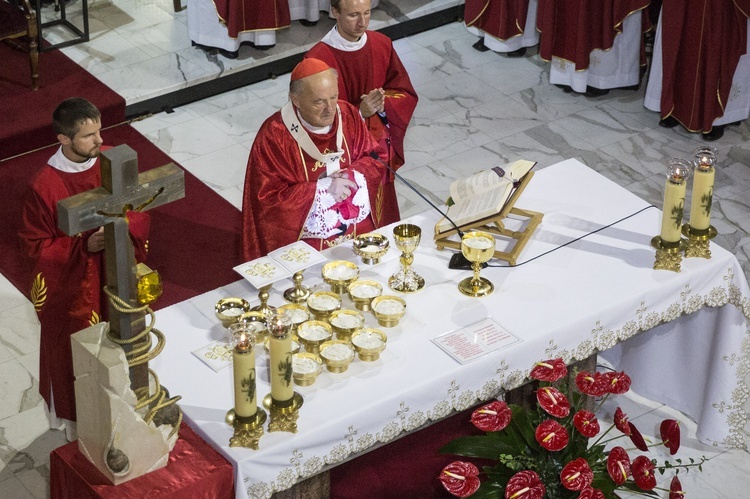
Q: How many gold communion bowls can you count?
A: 14